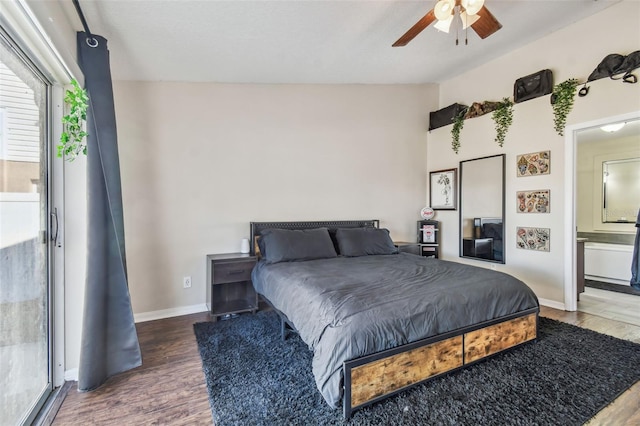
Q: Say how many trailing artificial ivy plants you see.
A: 4